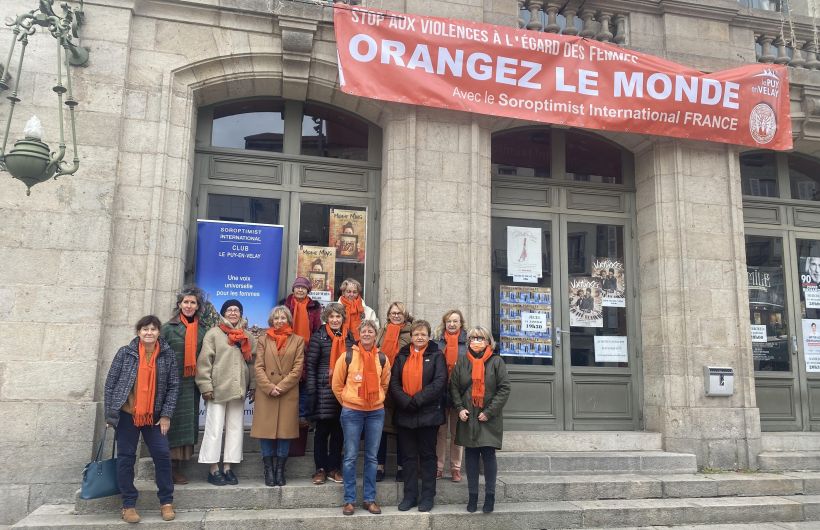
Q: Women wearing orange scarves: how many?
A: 12